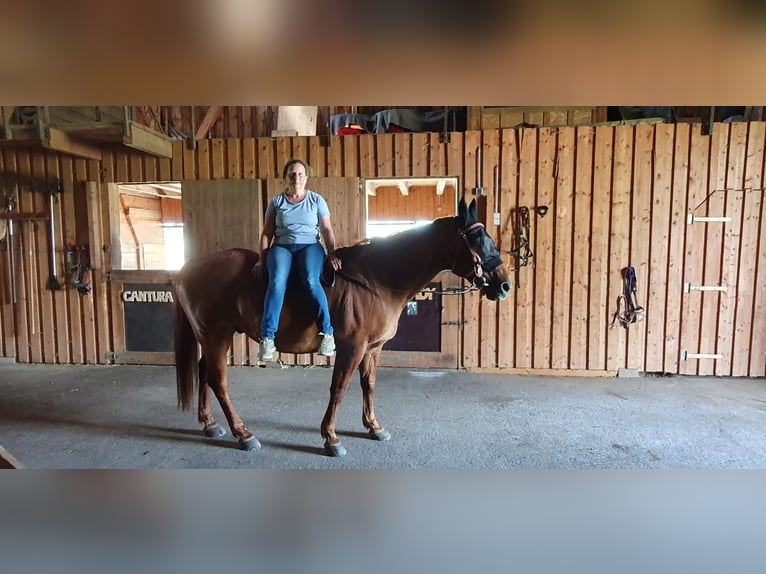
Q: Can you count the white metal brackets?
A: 3